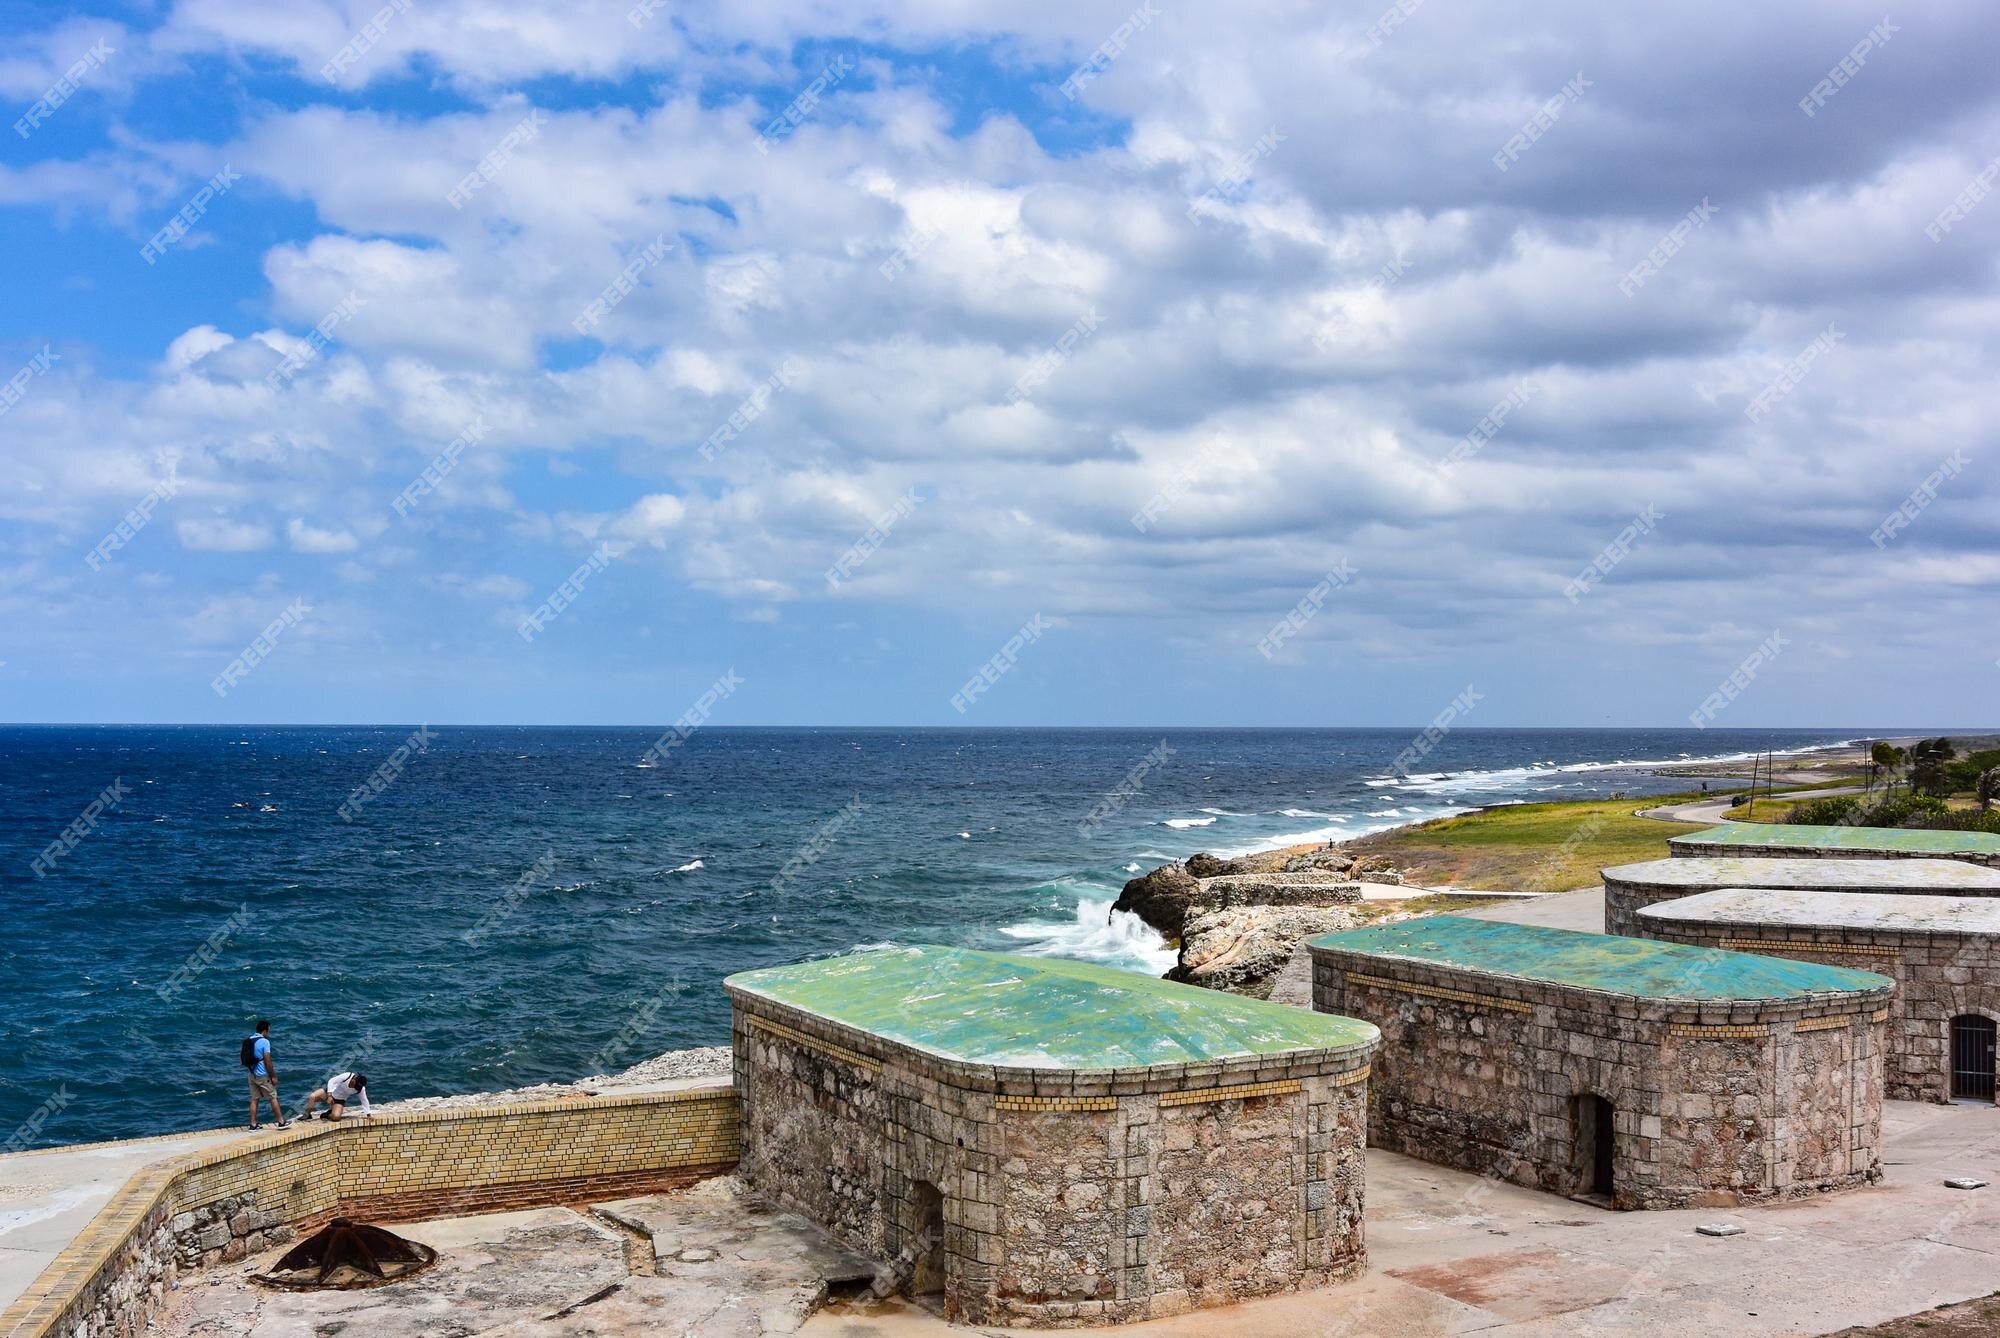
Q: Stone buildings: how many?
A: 5